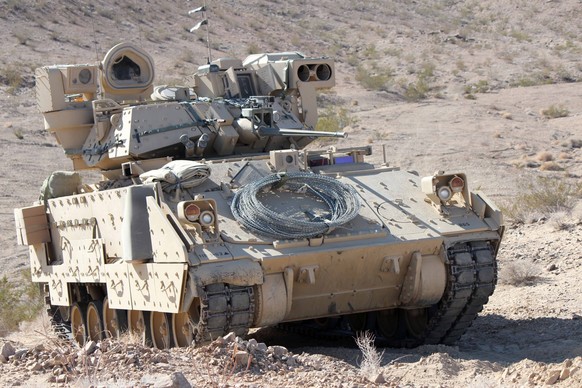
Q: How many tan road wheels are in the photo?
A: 6